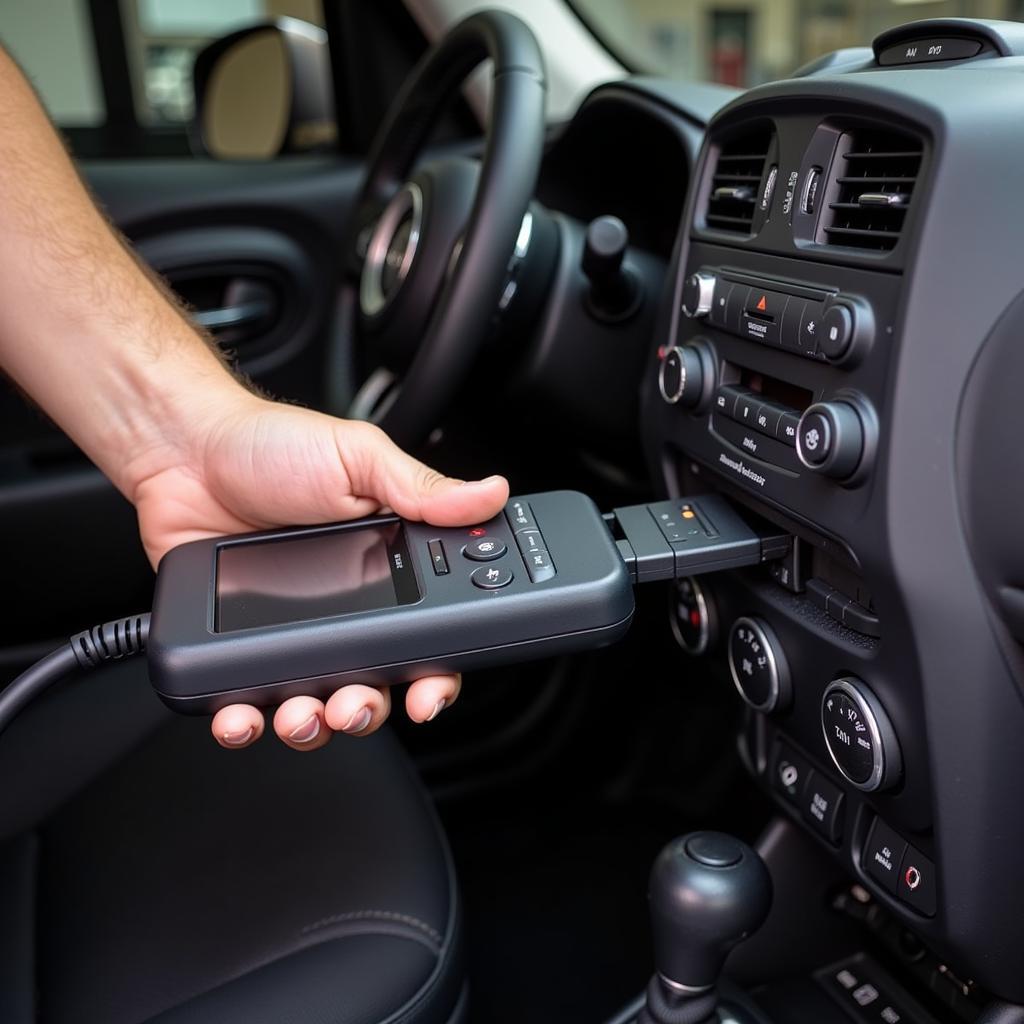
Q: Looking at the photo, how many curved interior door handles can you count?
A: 1